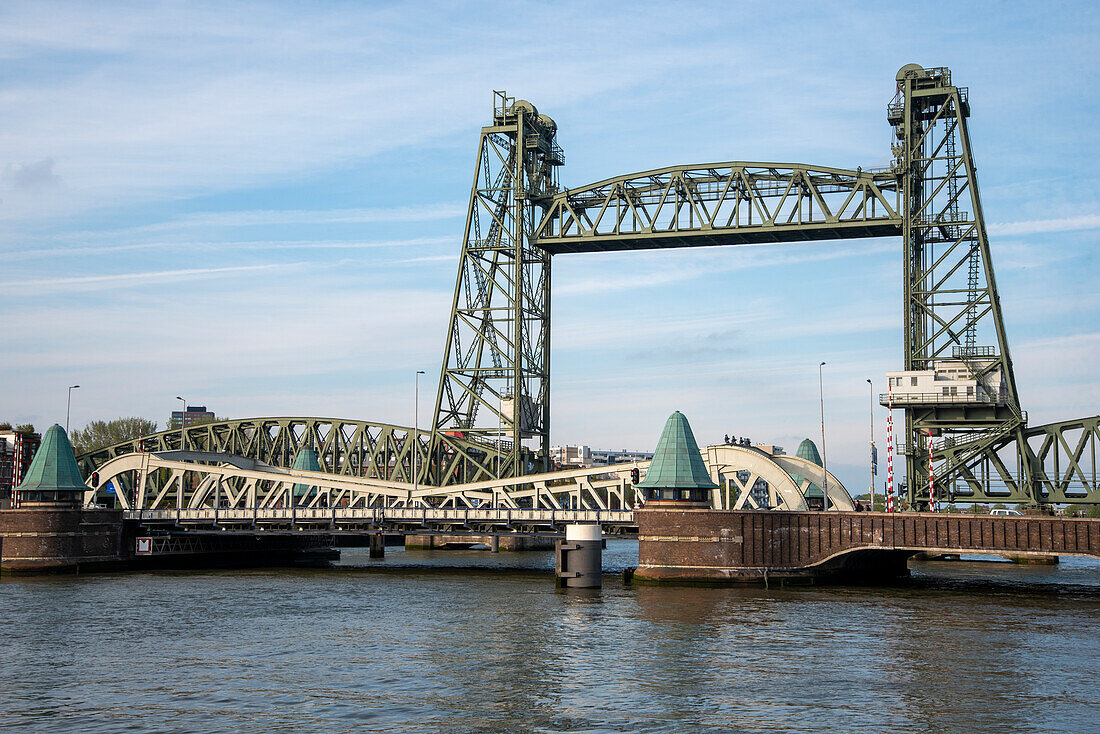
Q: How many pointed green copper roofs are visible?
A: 4